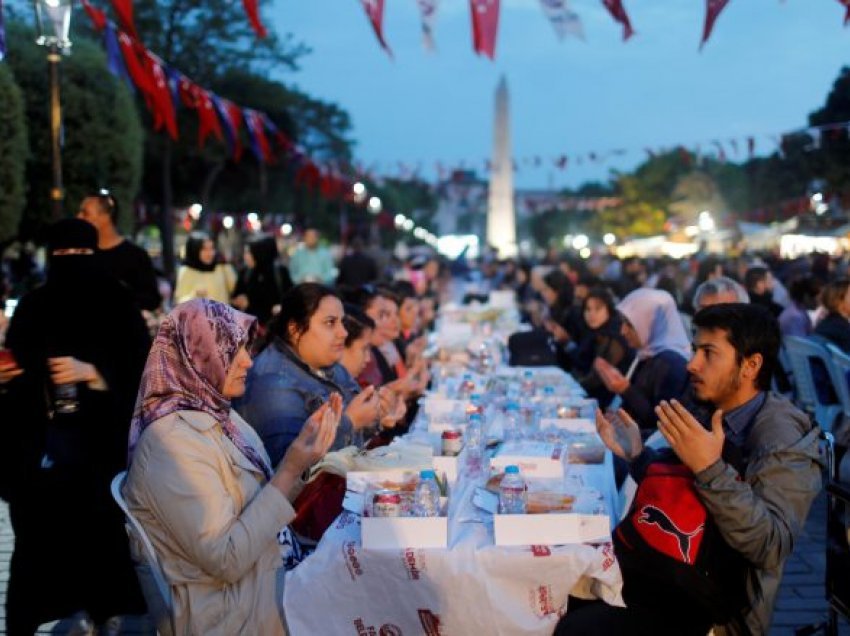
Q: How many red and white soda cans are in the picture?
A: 2